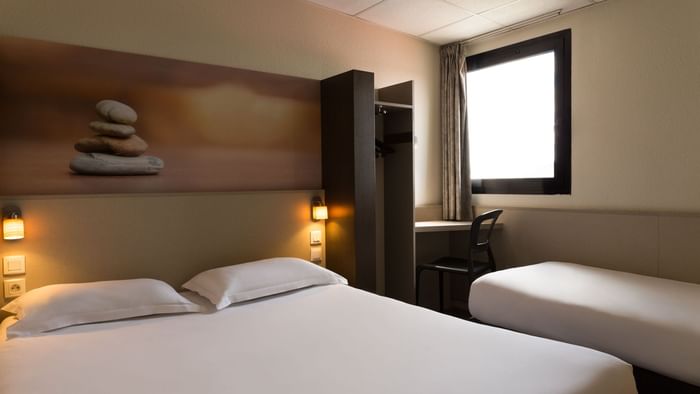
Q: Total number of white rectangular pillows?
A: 2